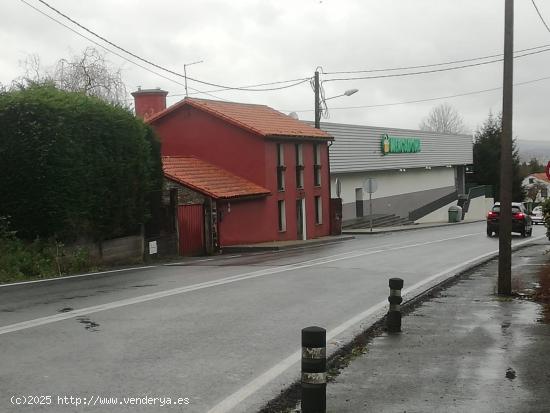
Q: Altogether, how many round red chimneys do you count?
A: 1